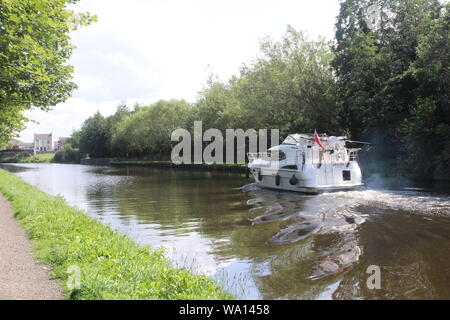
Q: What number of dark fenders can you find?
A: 3